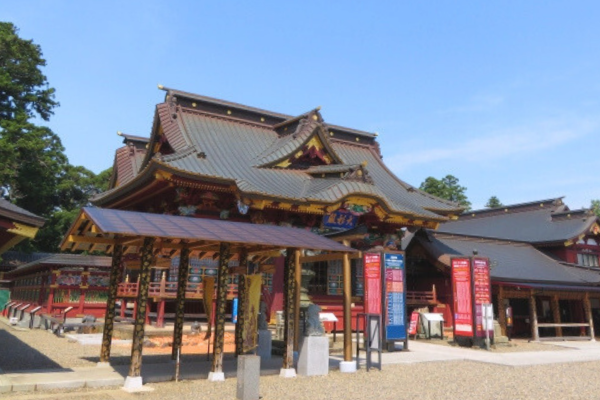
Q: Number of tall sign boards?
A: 4